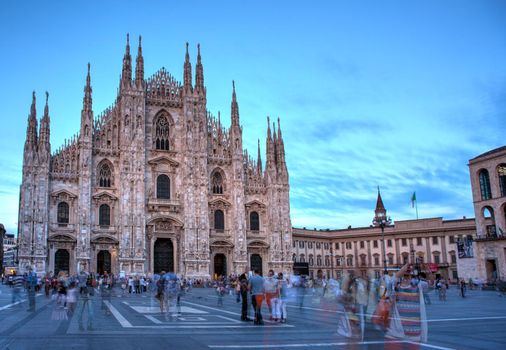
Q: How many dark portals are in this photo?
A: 5